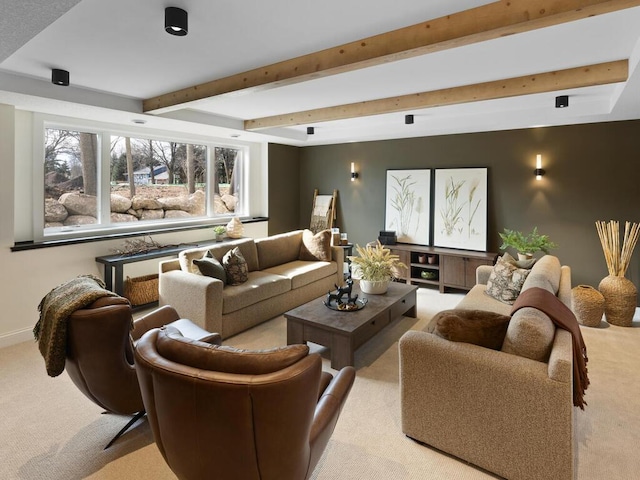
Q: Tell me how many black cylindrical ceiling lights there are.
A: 5